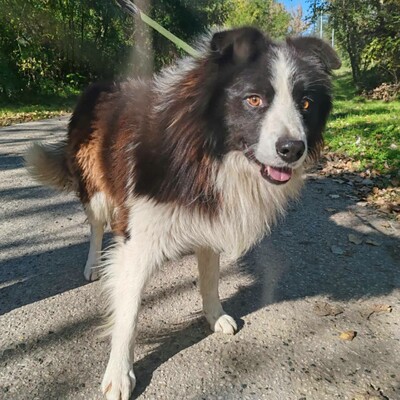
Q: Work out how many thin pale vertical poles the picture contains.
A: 2